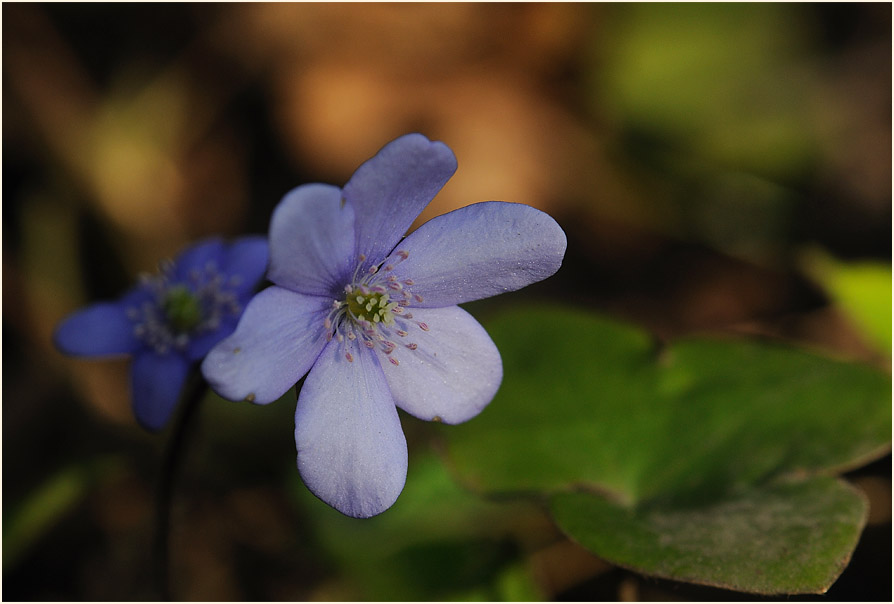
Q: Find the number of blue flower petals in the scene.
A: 12